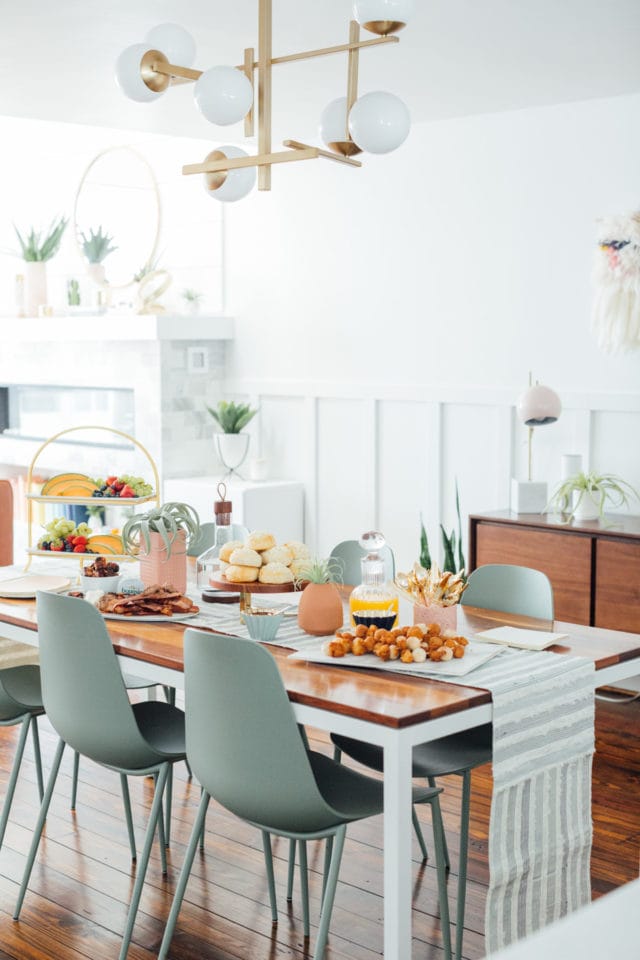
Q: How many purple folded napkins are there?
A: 0